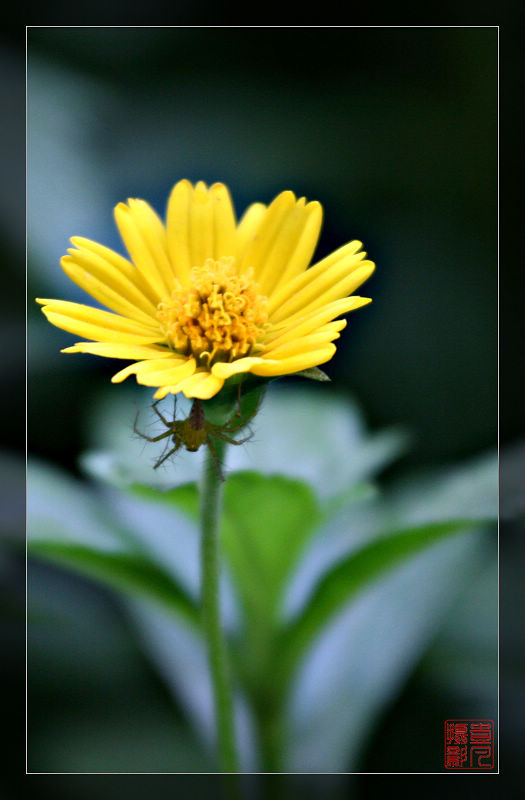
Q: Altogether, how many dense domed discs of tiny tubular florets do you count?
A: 1